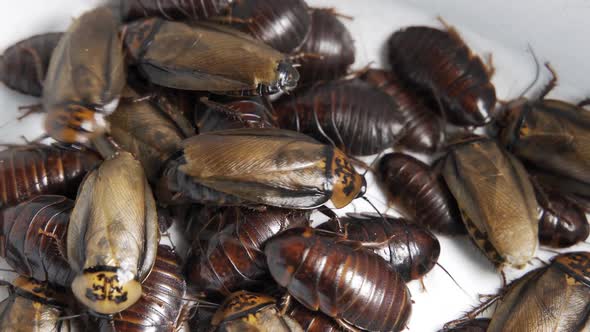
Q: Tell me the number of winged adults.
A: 10